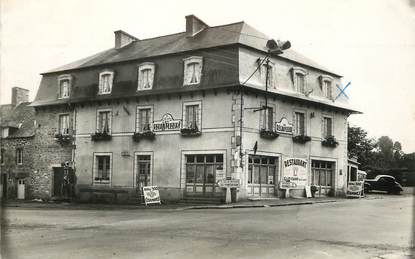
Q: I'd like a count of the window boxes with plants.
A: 7